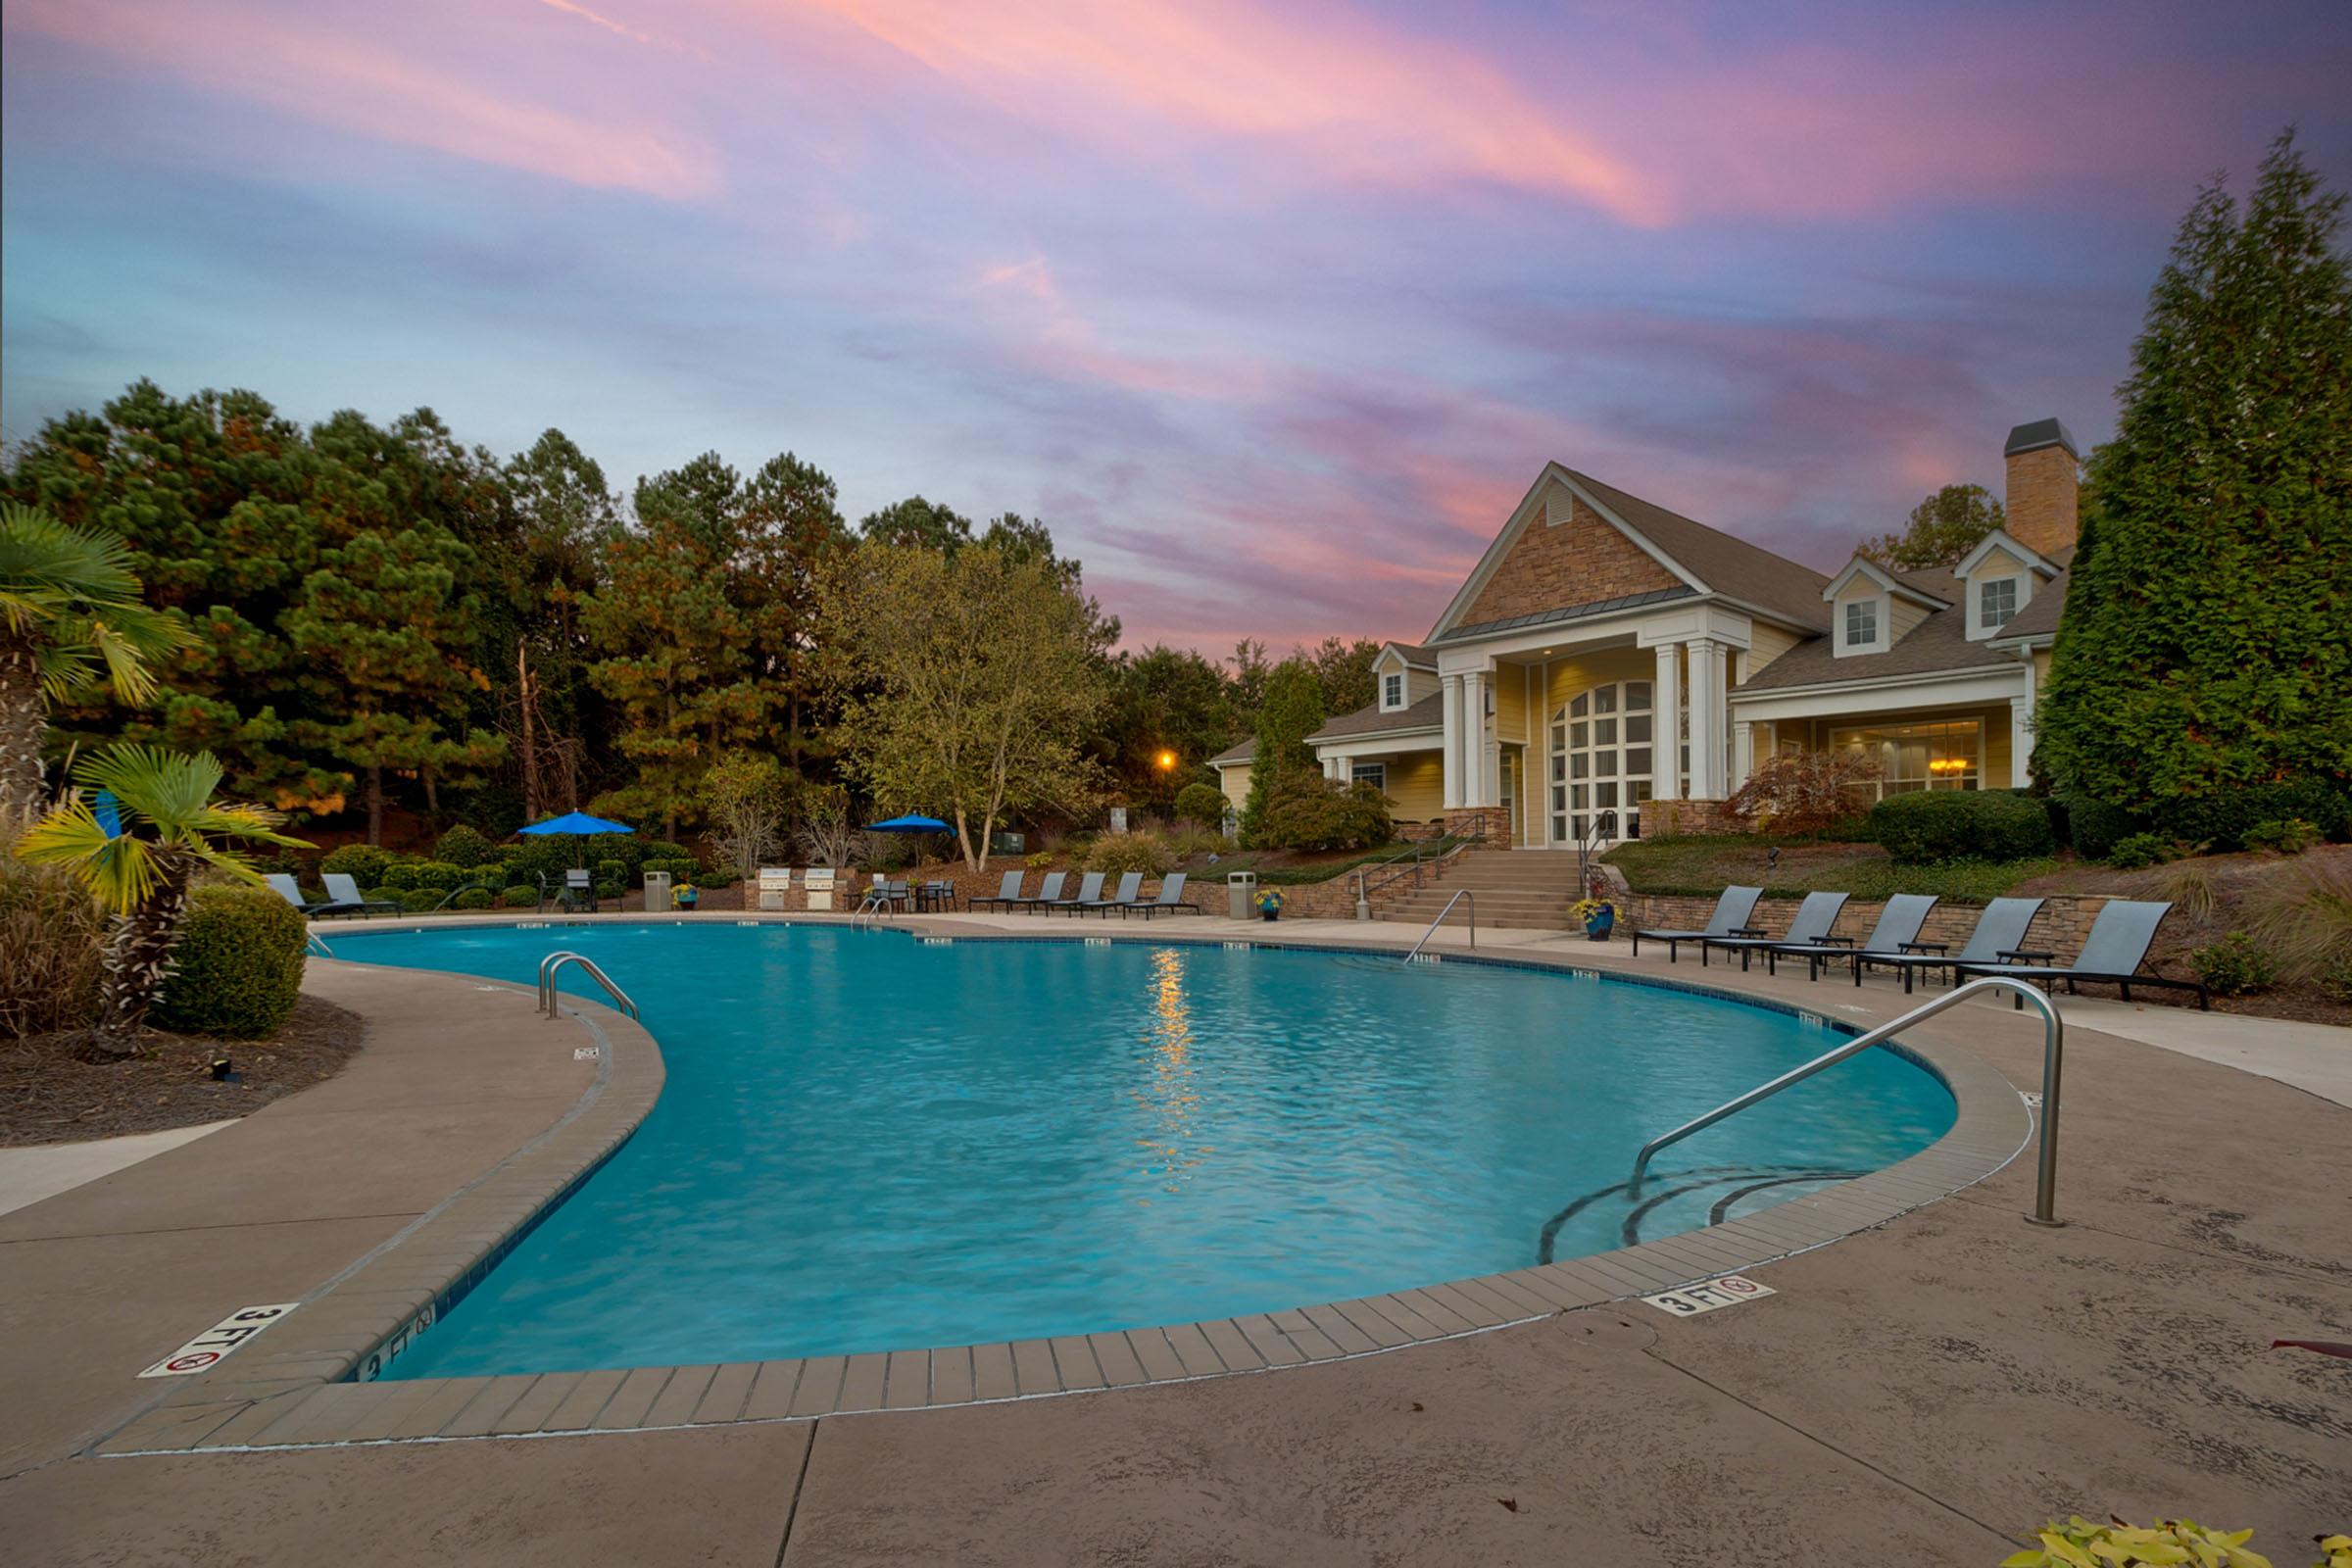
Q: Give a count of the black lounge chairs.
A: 12